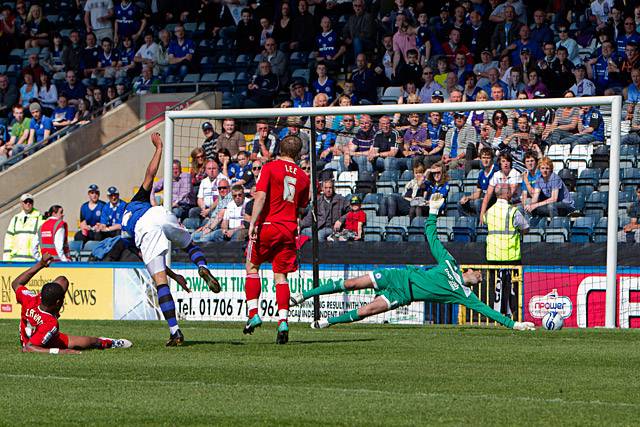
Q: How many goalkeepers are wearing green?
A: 1